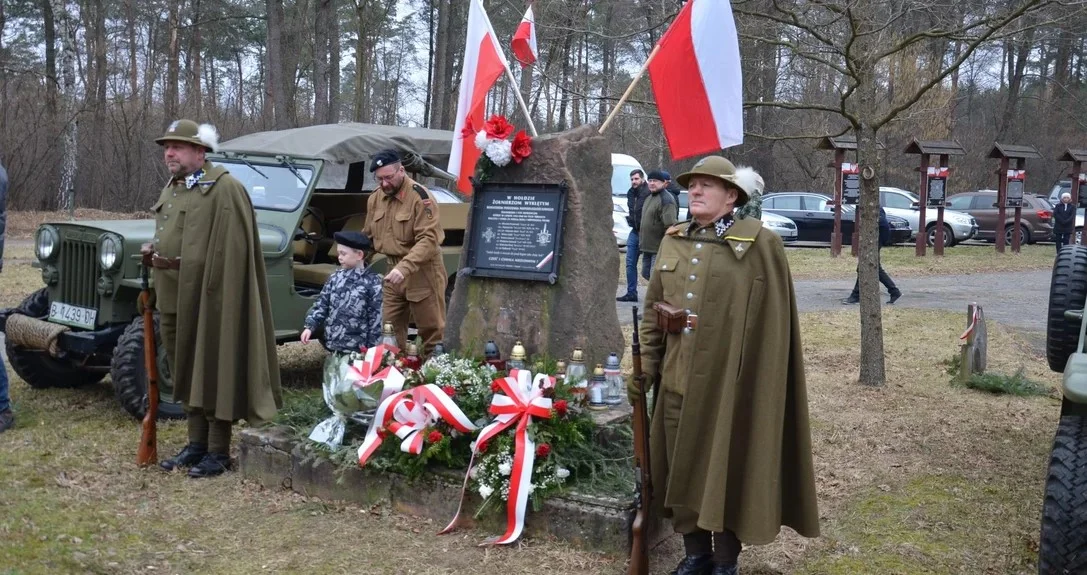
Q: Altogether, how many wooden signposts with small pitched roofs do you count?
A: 4